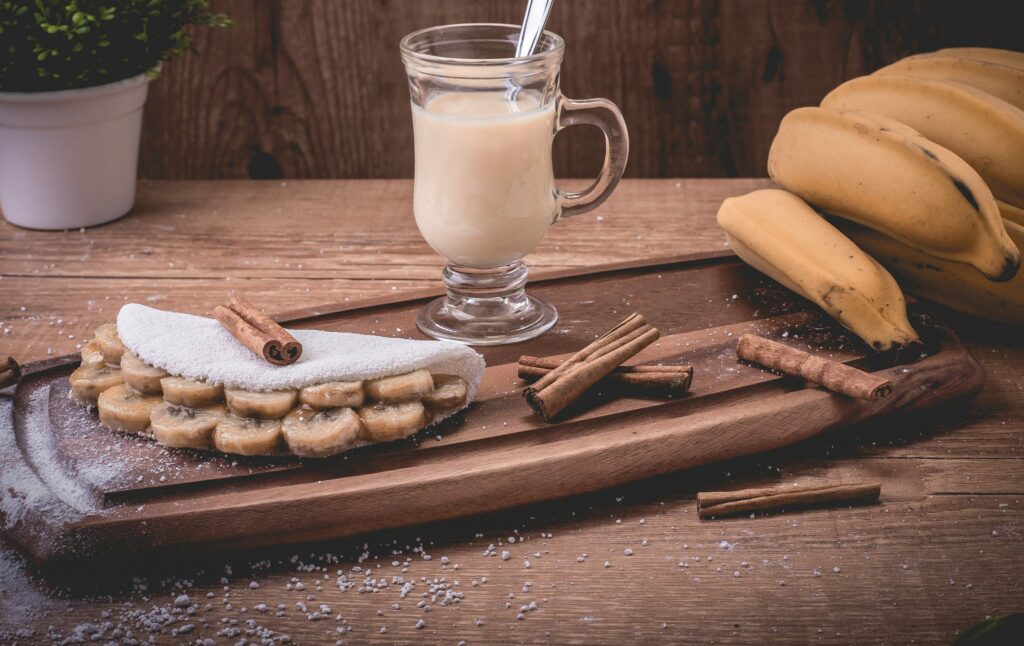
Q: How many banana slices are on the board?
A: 14